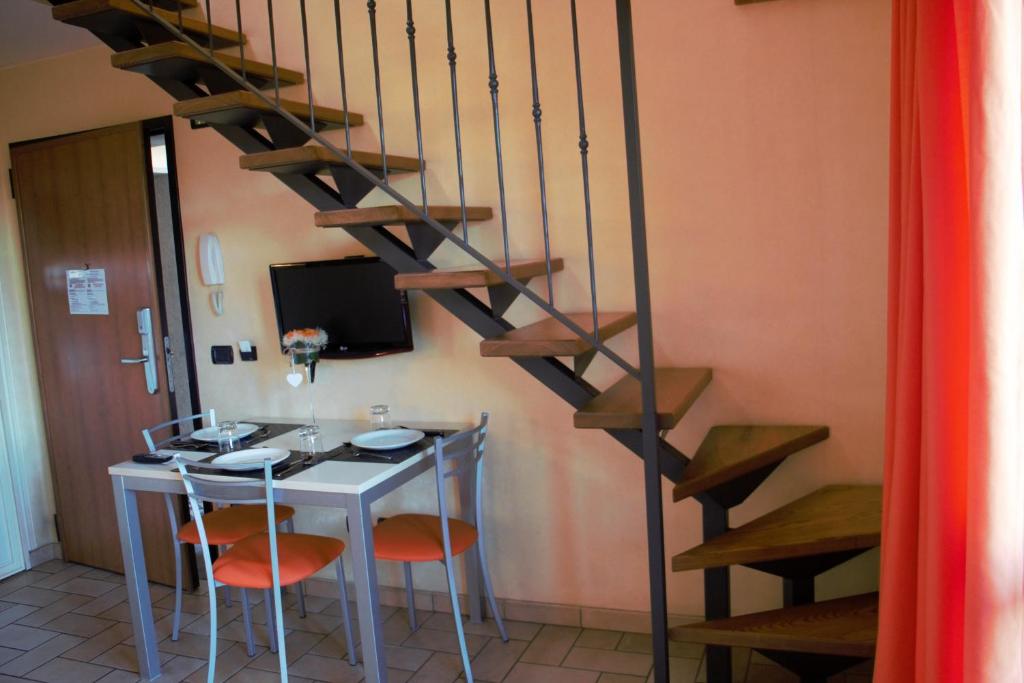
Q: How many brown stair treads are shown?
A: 12